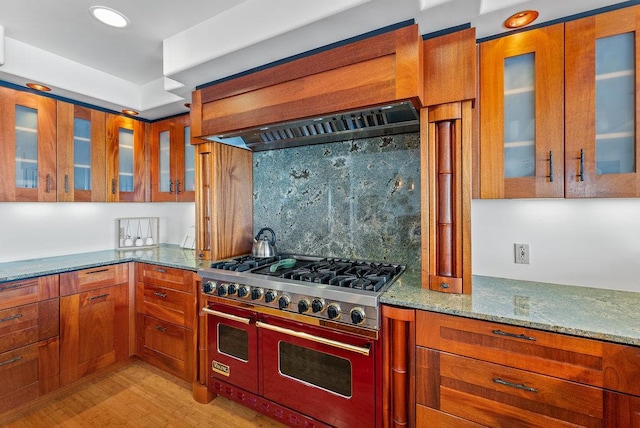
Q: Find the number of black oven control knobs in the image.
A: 11